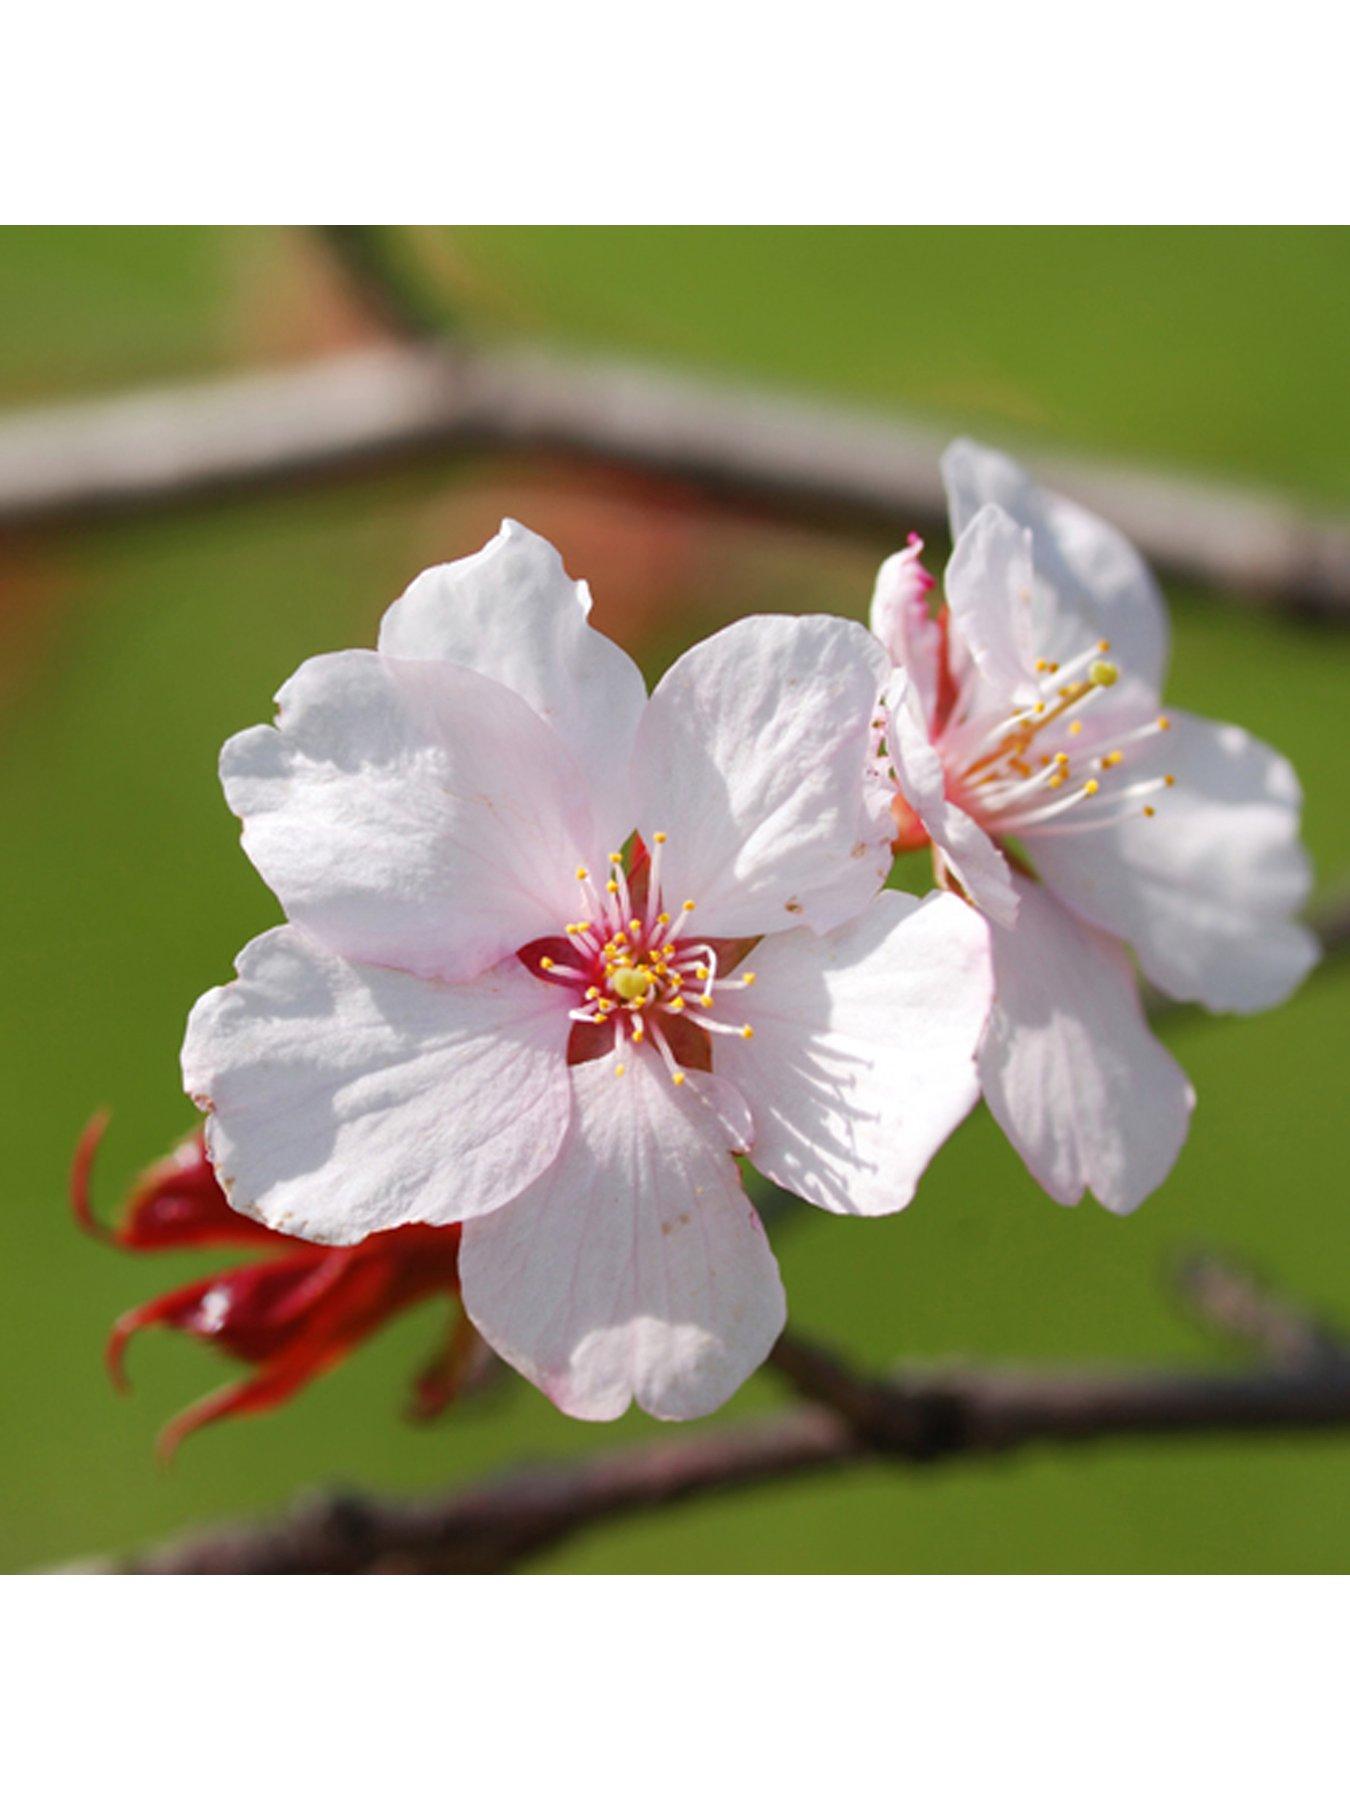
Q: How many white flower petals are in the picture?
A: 12